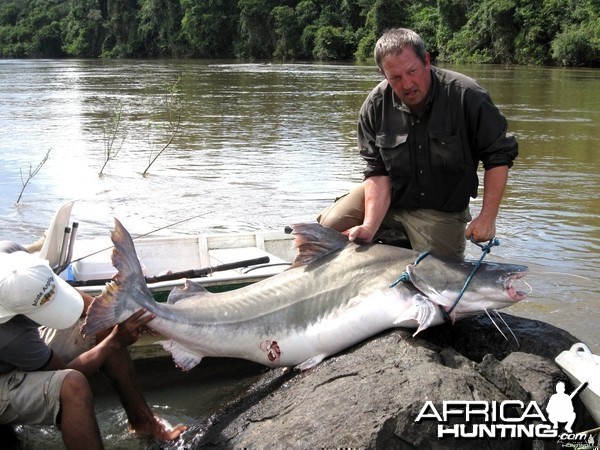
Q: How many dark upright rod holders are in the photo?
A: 2